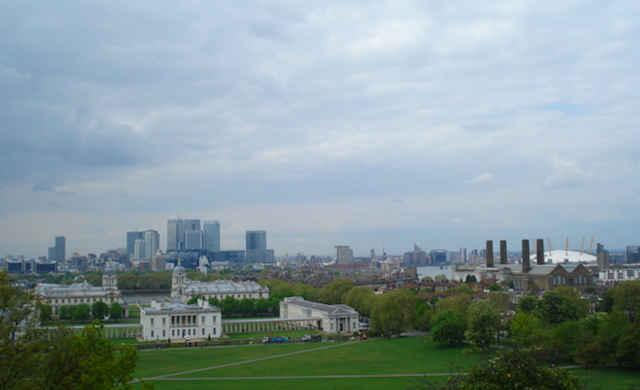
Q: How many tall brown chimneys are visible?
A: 4